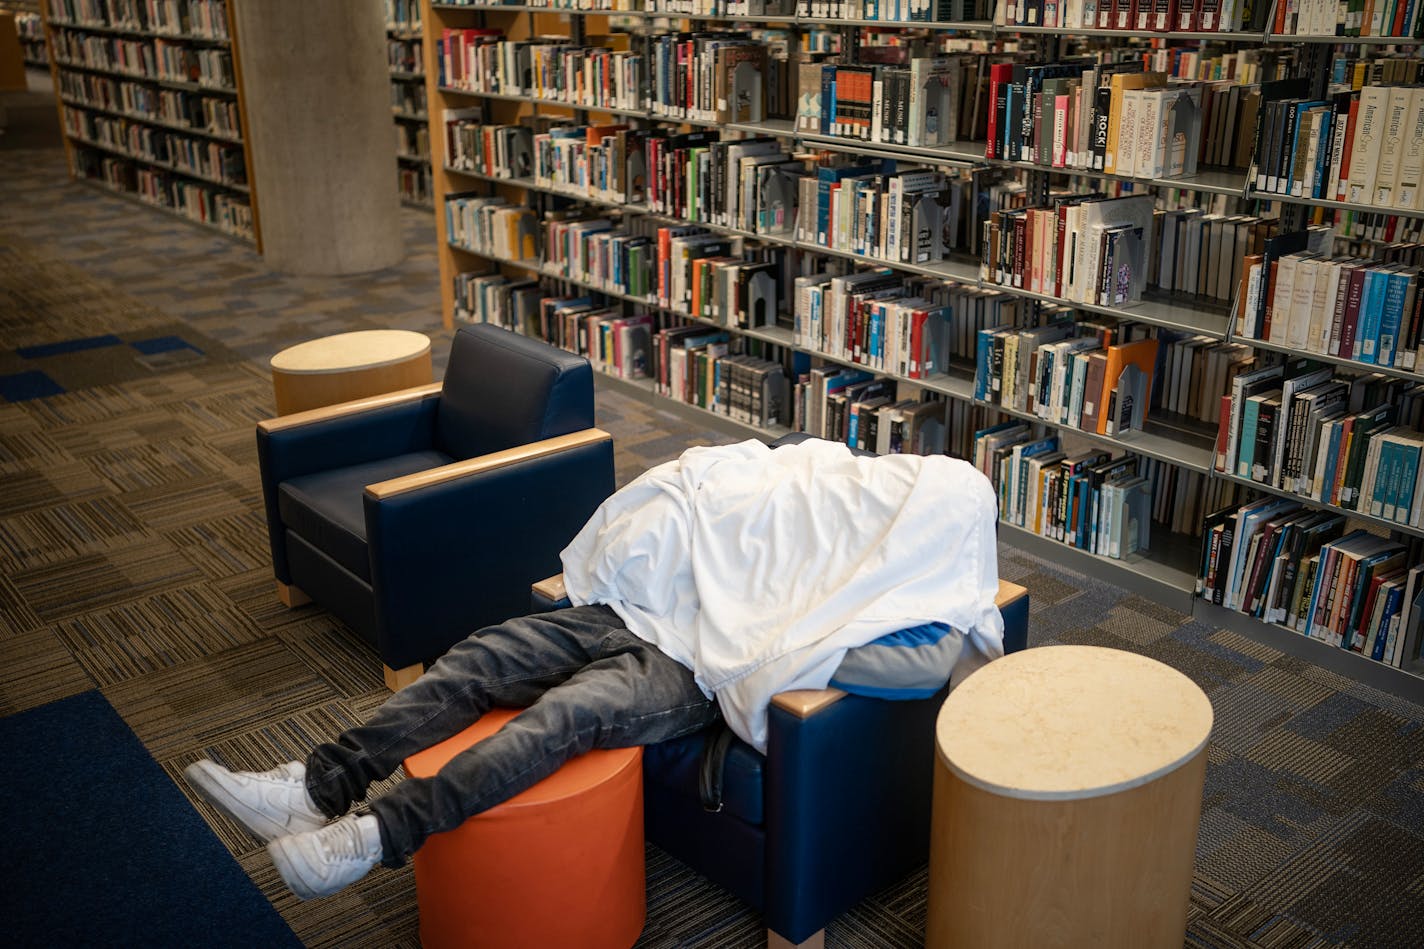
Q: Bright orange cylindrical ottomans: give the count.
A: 1